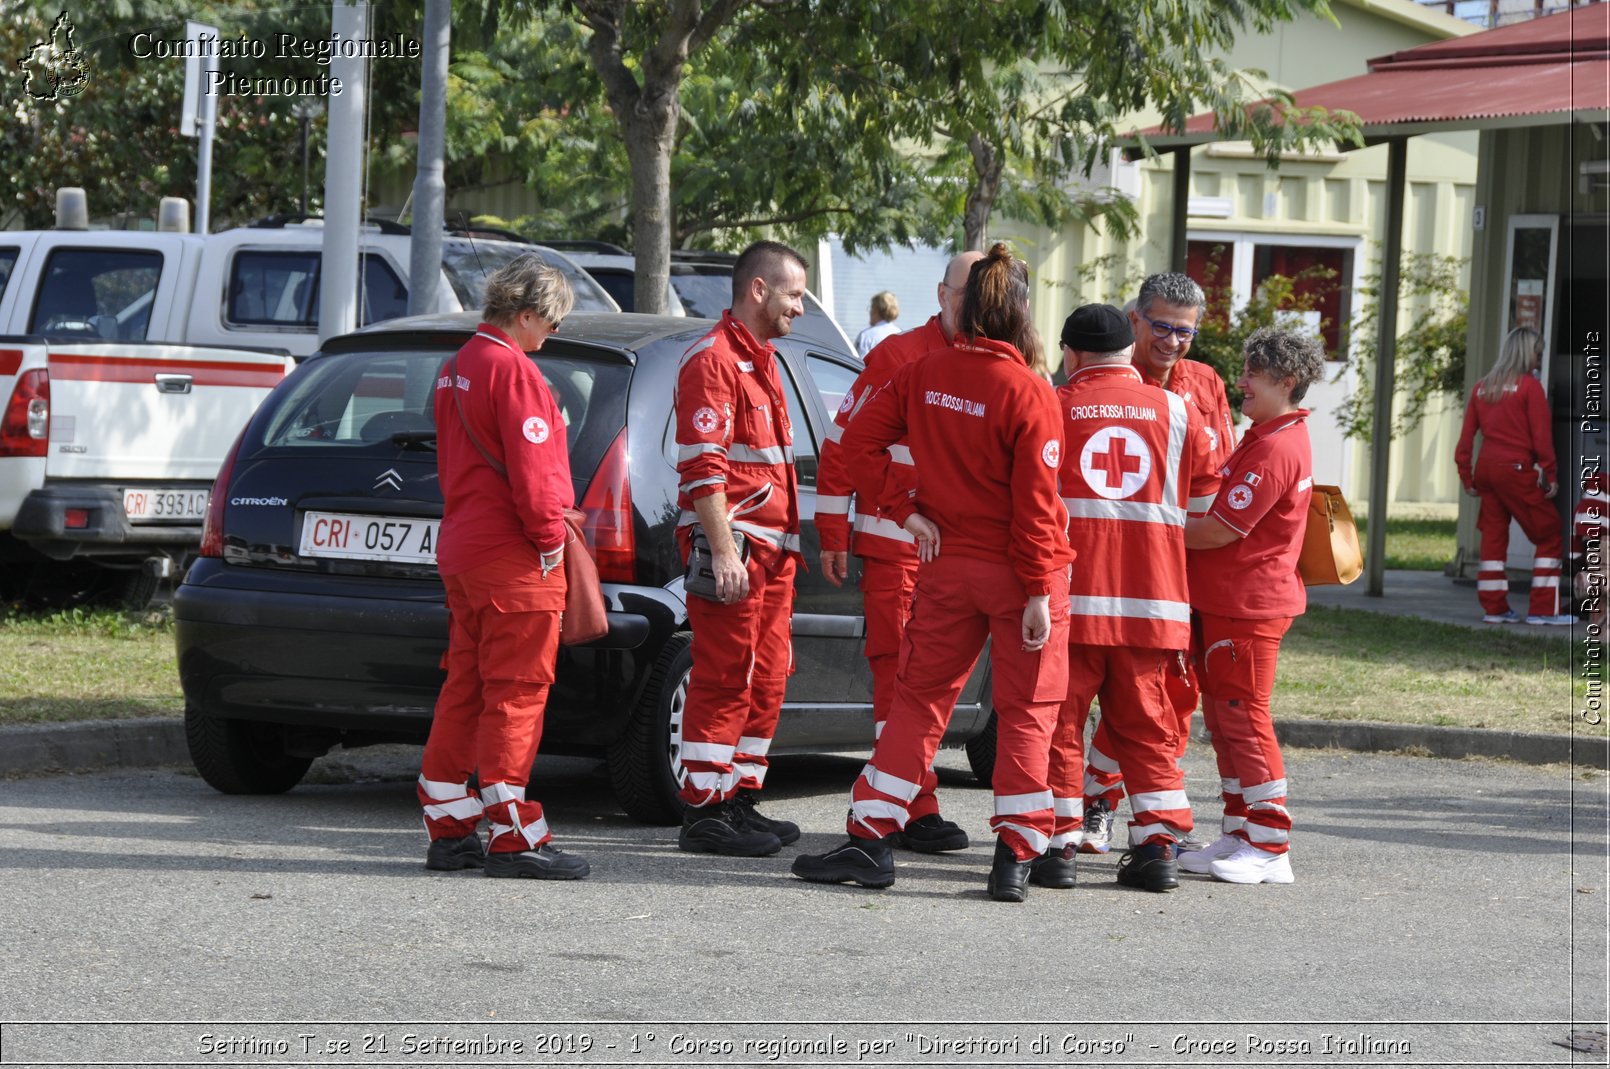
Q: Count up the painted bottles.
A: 0